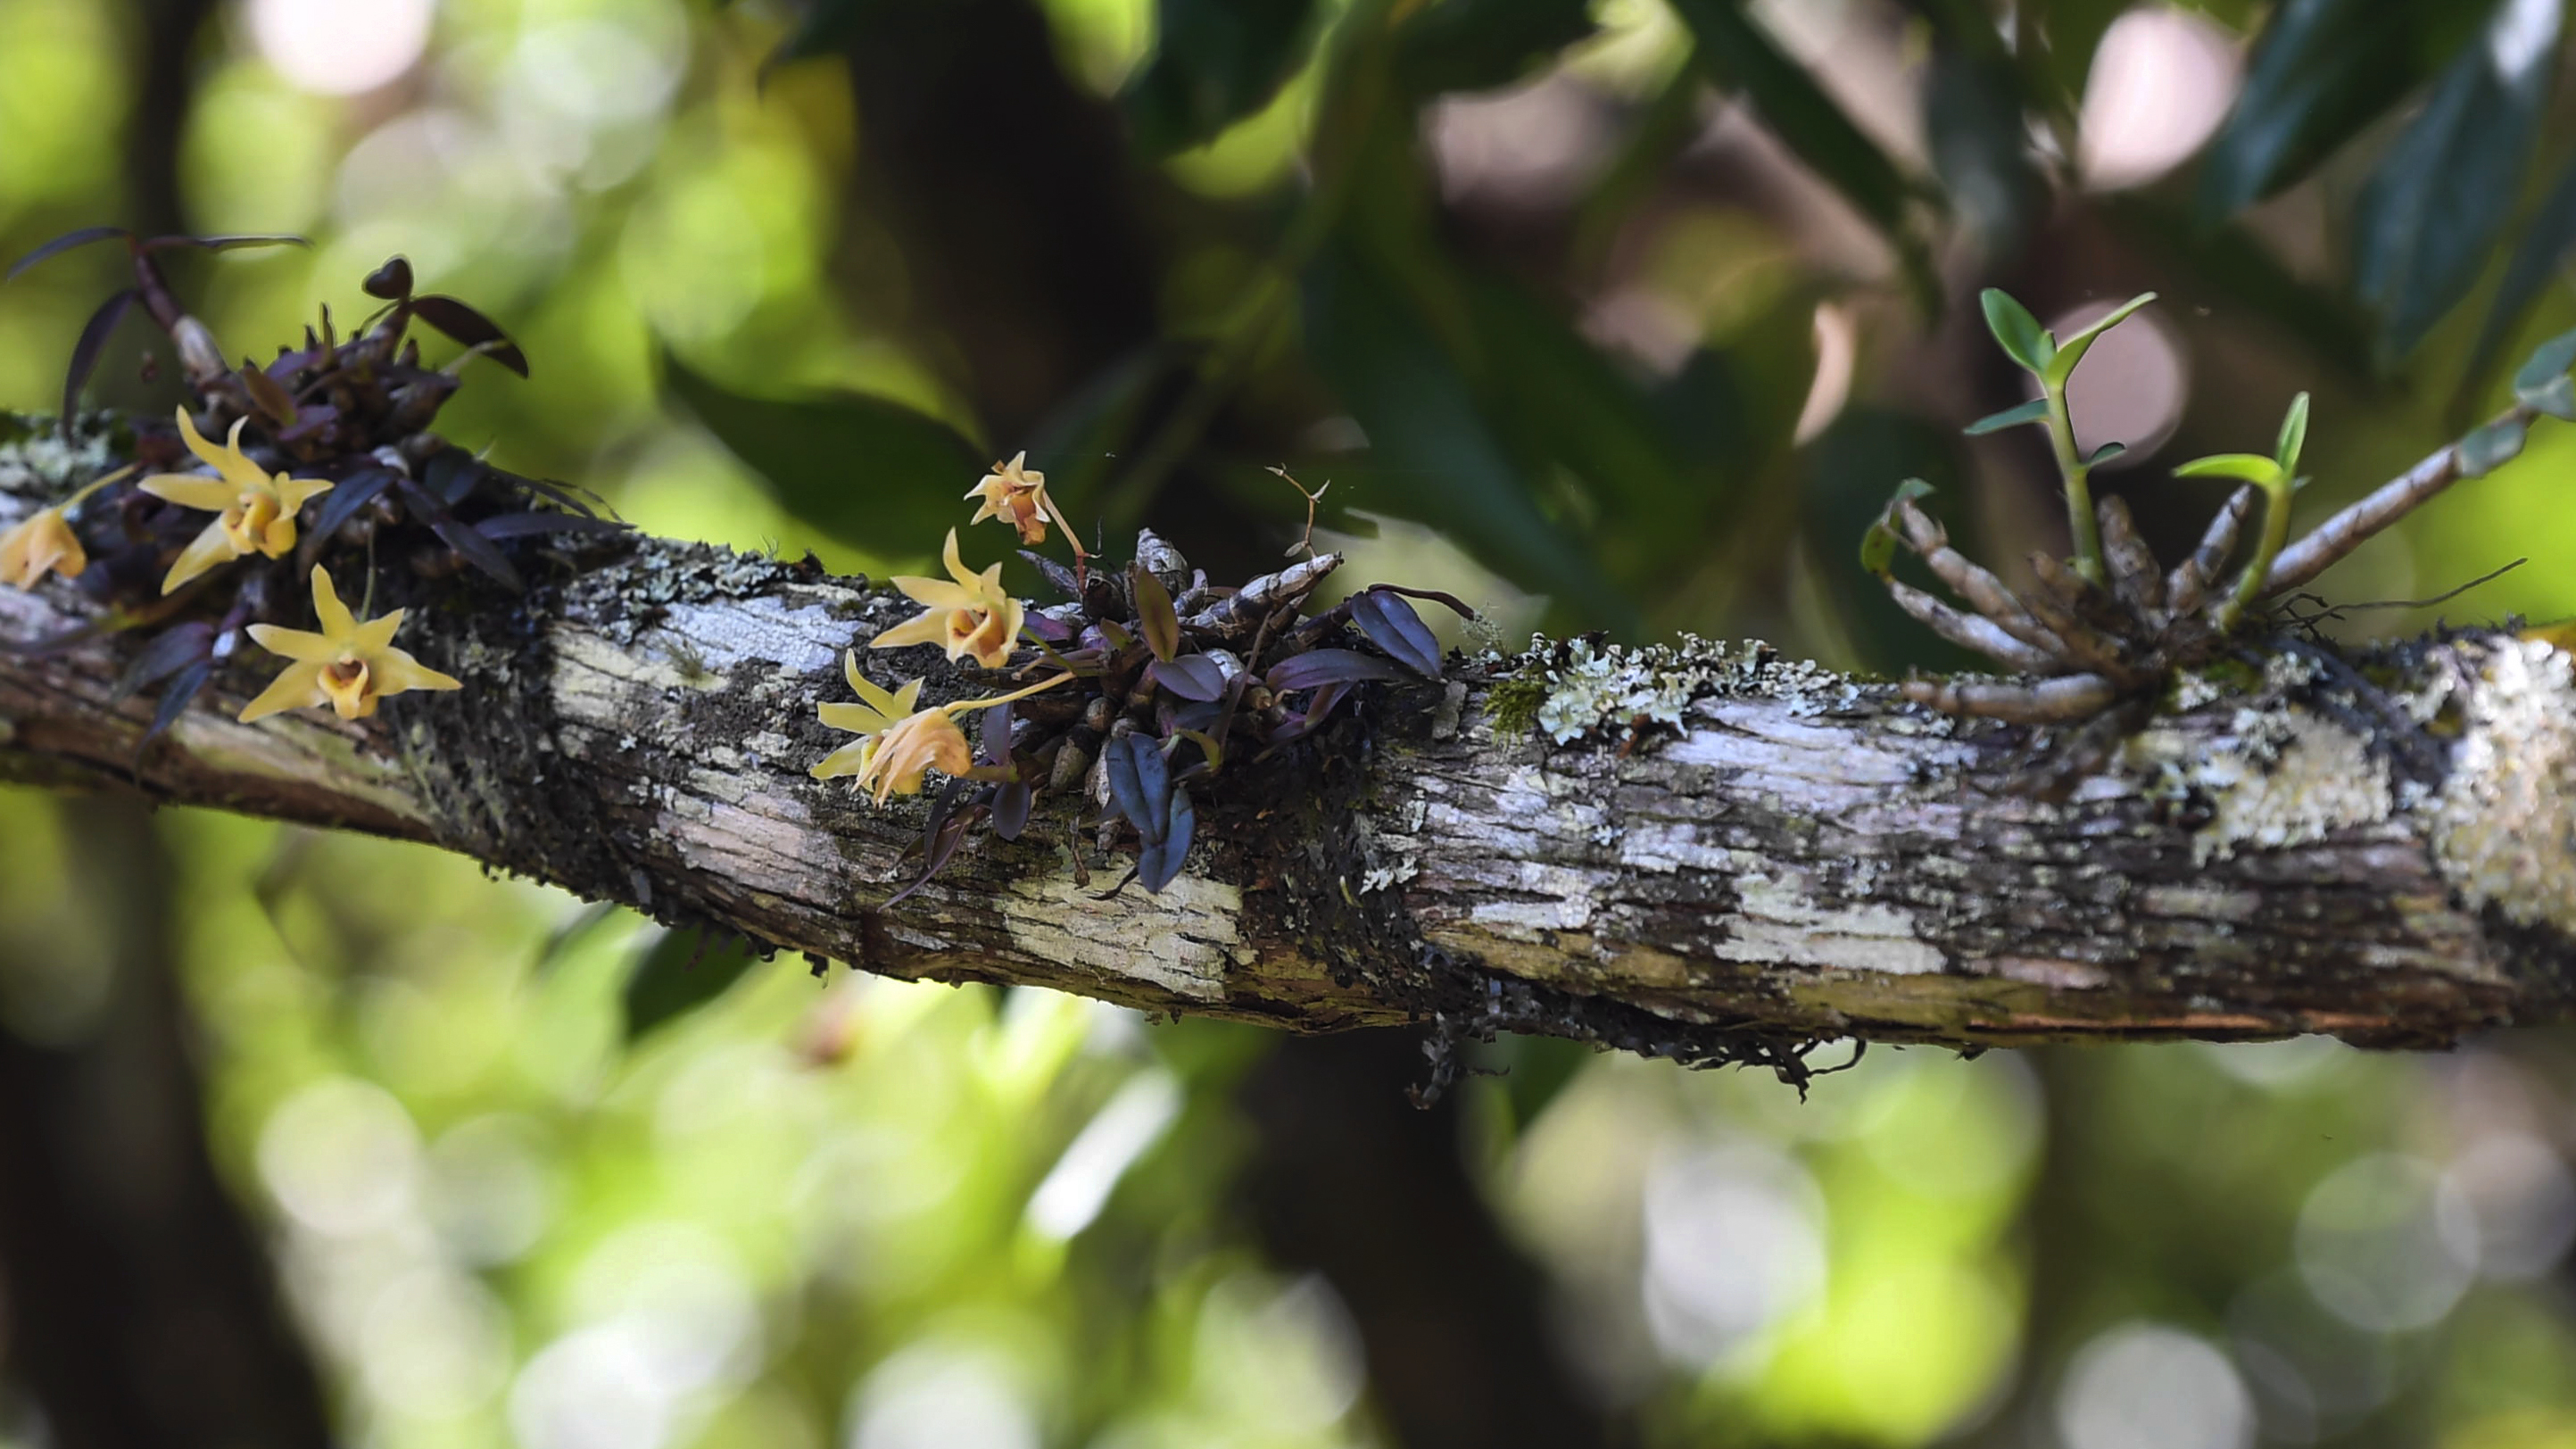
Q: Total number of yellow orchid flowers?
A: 7